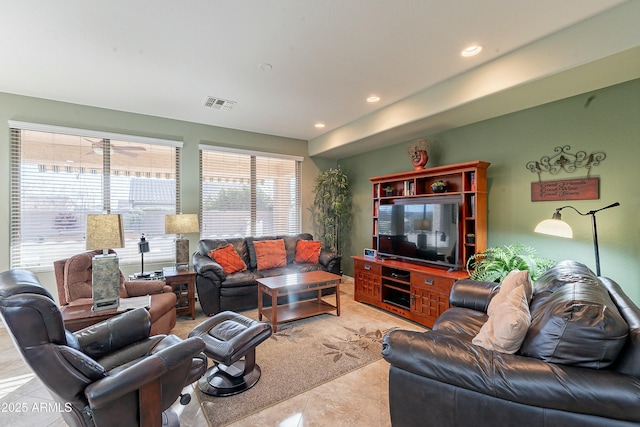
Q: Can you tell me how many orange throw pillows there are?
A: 3